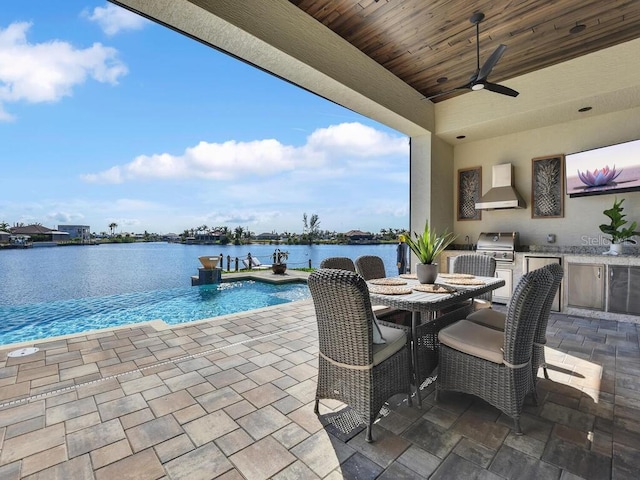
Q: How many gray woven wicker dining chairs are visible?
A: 6